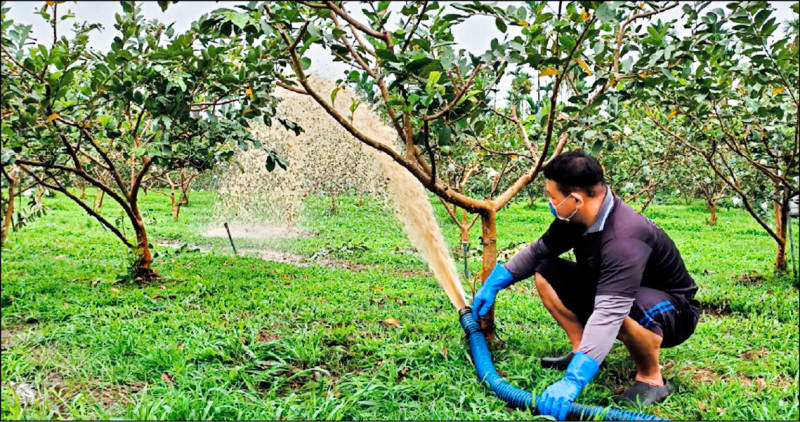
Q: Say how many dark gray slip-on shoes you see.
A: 2